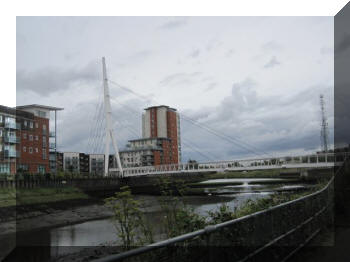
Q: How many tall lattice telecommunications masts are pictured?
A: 1